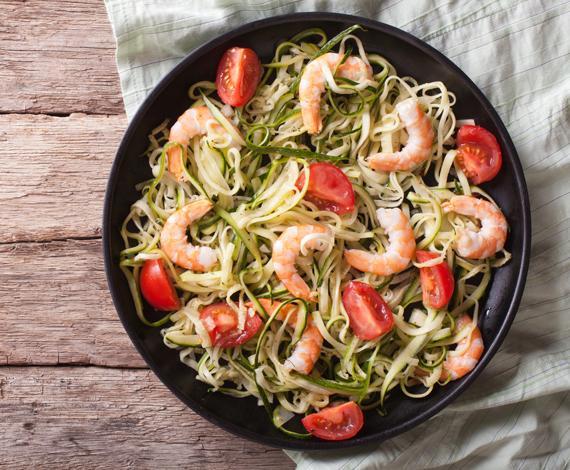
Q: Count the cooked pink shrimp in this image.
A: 9